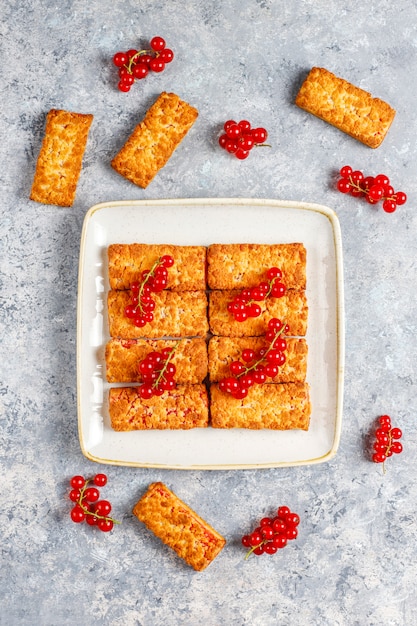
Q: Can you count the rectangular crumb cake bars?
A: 12